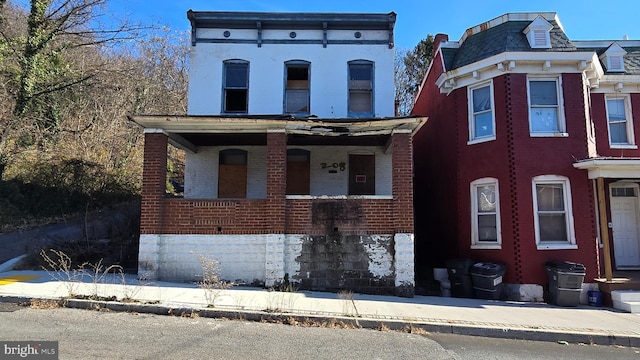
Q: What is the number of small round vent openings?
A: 3